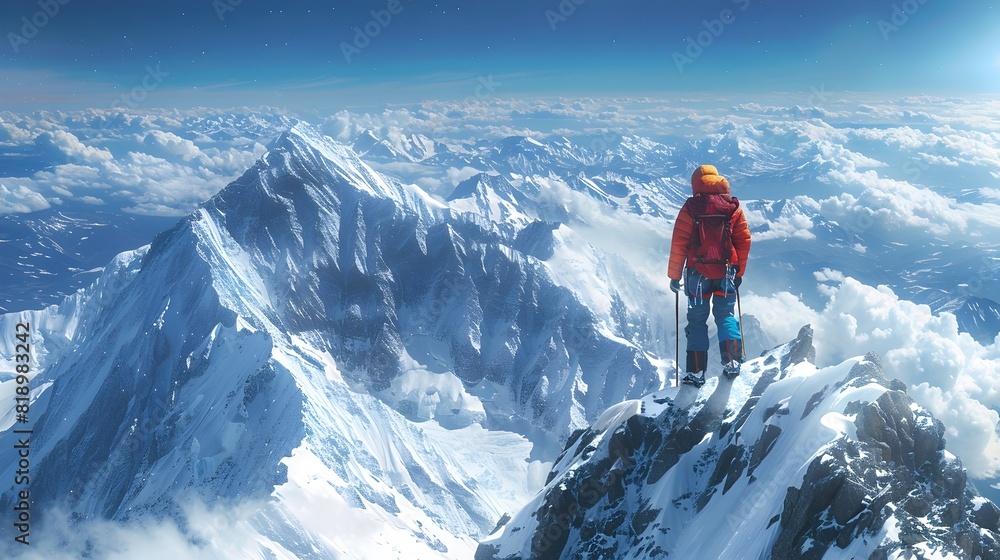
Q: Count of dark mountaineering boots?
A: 2